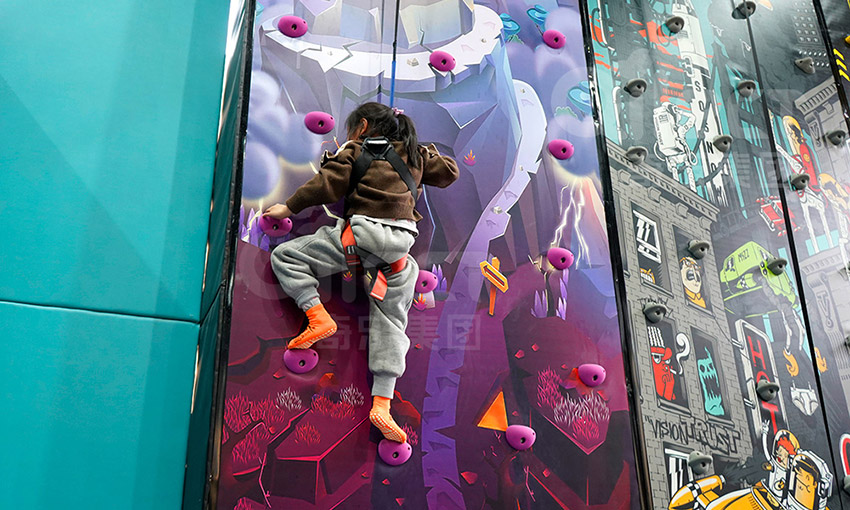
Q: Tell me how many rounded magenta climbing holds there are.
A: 12